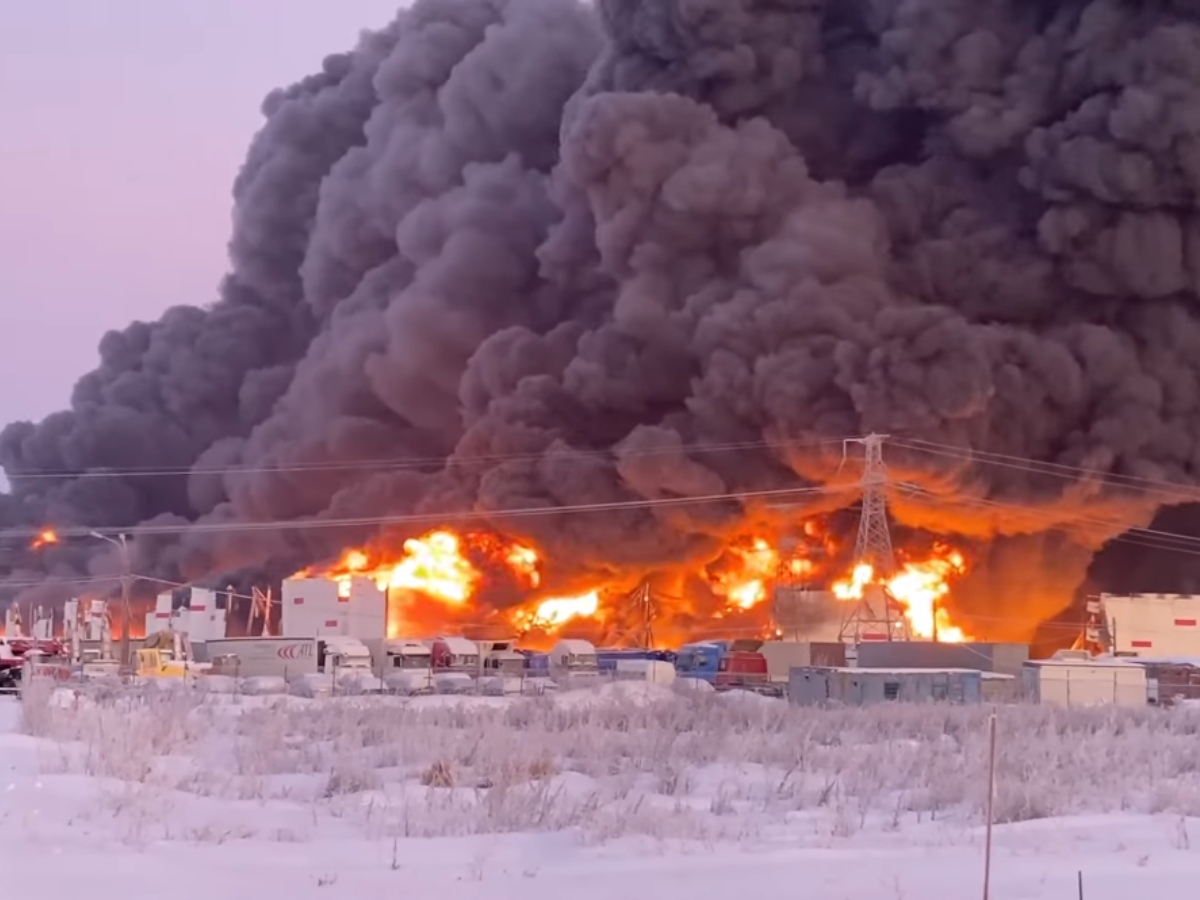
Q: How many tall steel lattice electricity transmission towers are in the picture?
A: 1